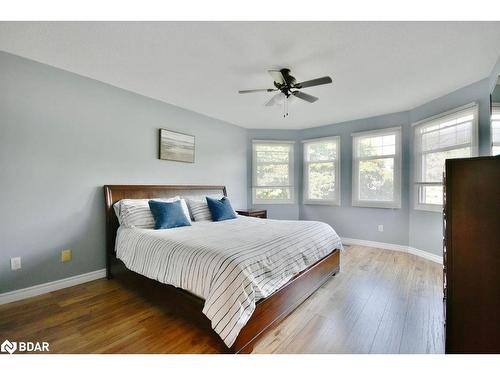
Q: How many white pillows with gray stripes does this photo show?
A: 2